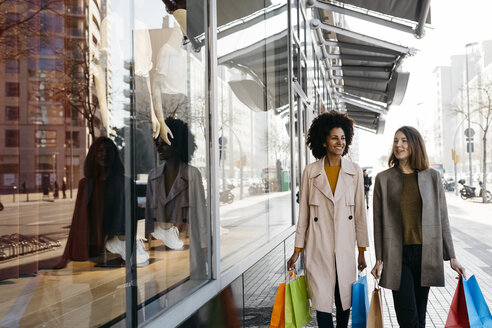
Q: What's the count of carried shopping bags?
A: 6